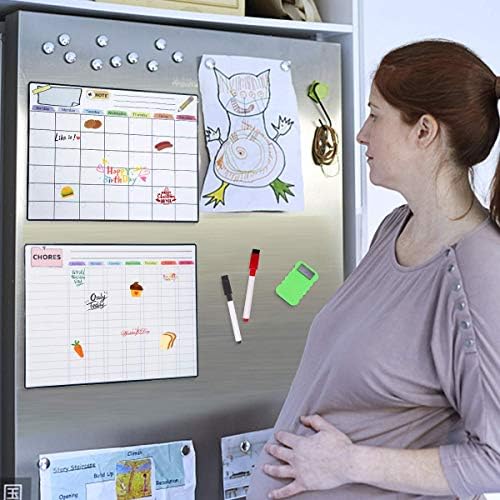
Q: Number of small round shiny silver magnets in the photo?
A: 15